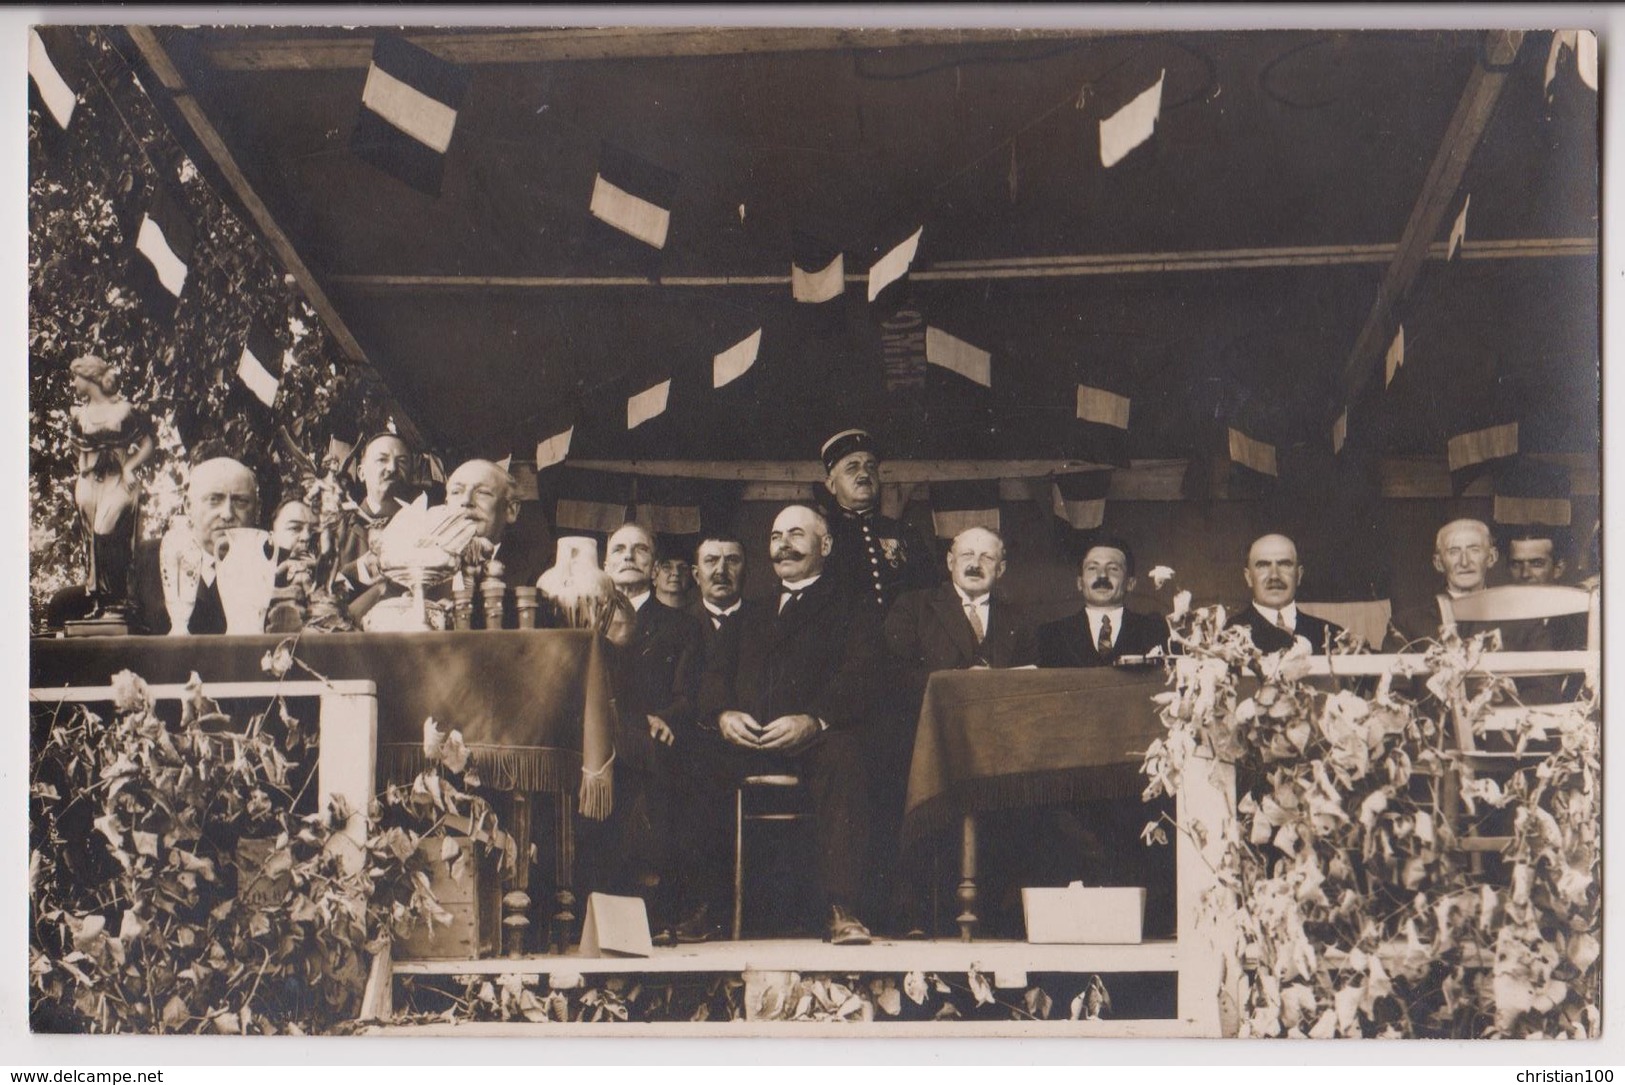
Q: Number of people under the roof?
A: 14